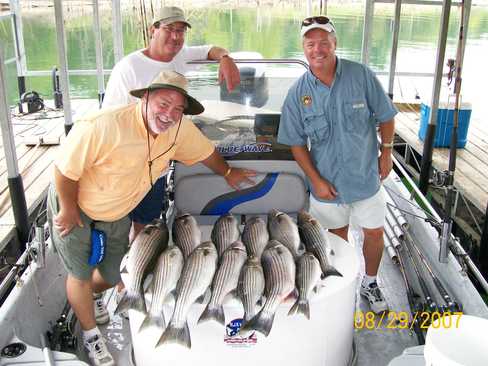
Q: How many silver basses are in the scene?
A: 12